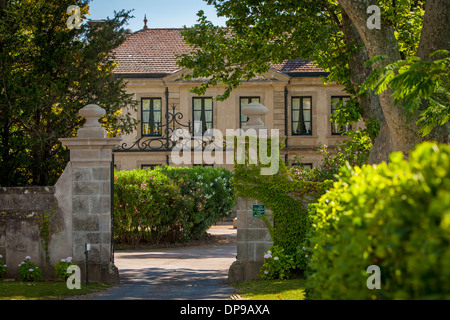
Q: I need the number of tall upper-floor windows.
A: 5